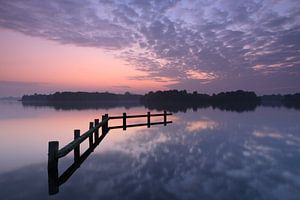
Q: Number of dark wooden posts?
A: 9